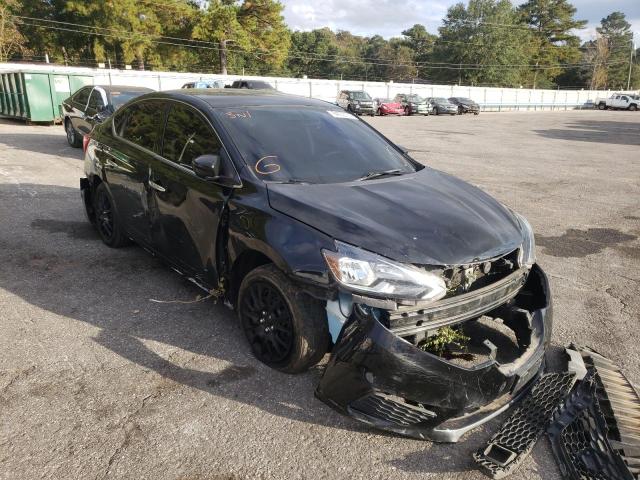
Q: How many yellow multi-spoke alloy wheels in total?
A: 0